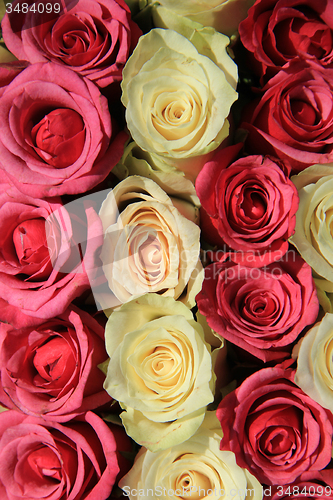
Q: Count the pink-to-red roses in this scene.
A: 10